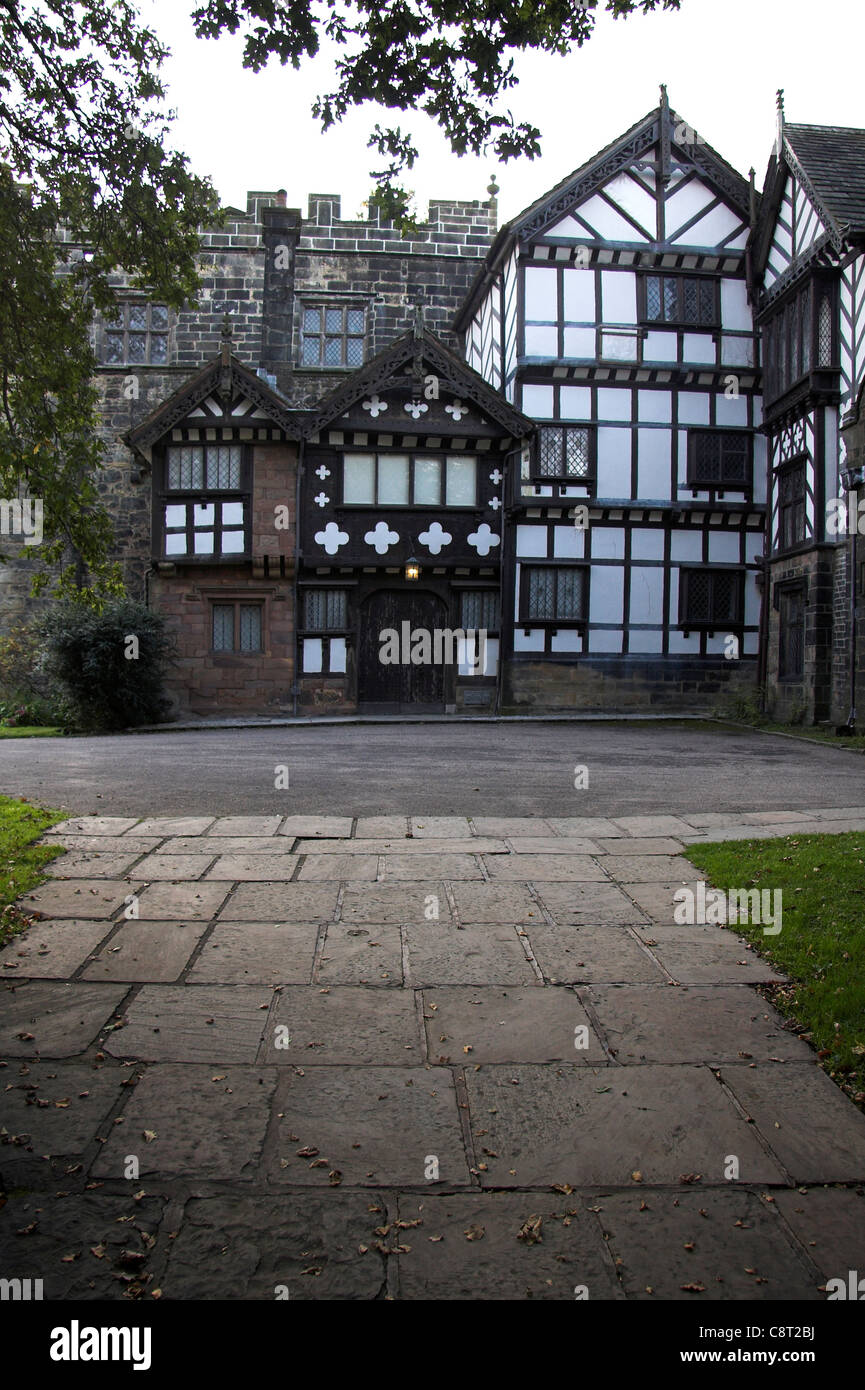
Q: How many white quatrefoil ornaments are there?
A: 11